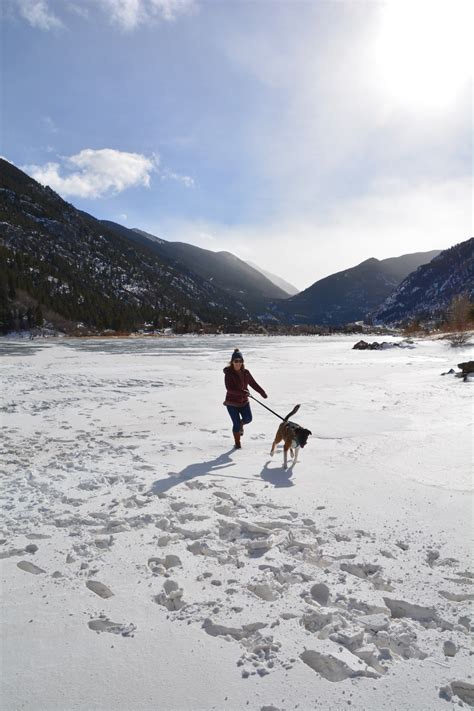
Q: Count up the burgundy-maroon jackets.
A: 1